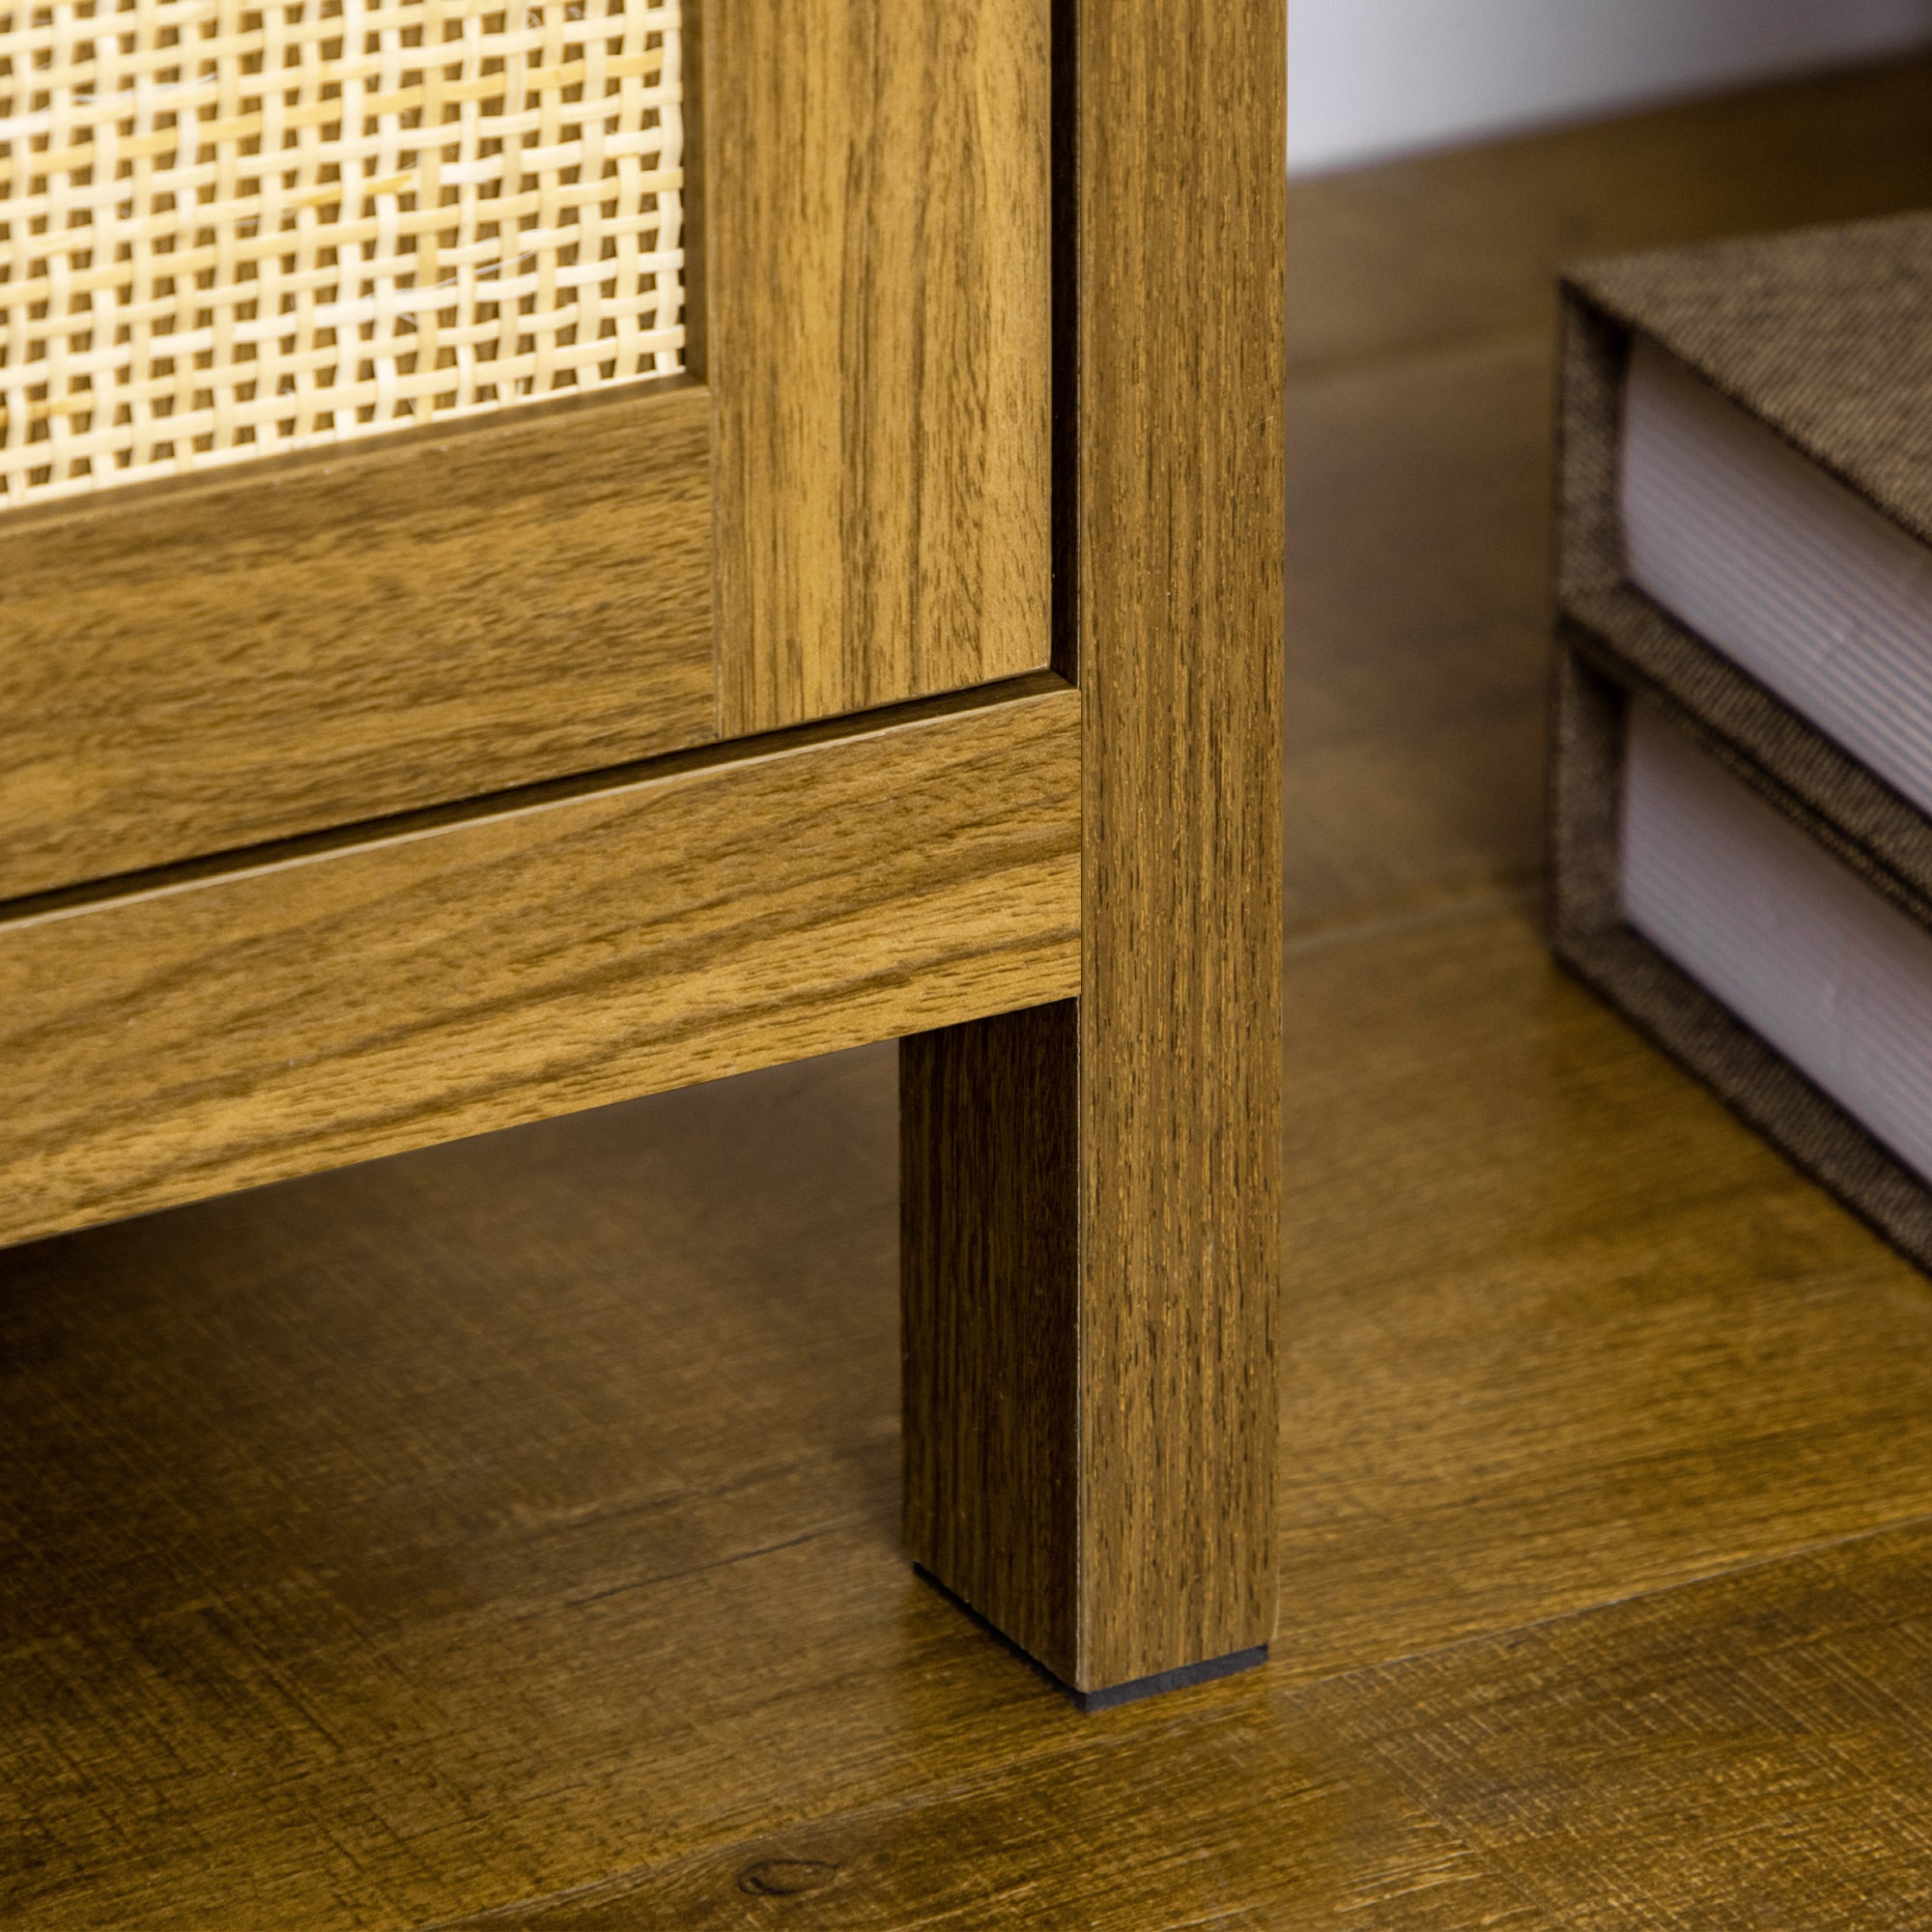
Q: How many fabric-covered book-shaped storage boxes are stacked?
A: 2